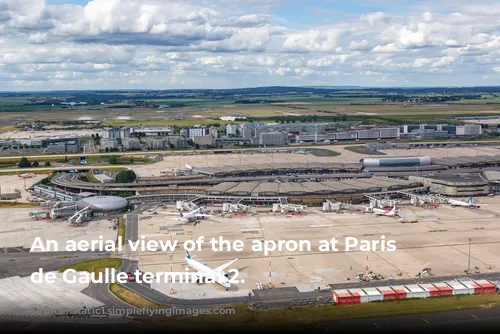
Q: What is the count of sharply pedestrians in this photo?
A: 0